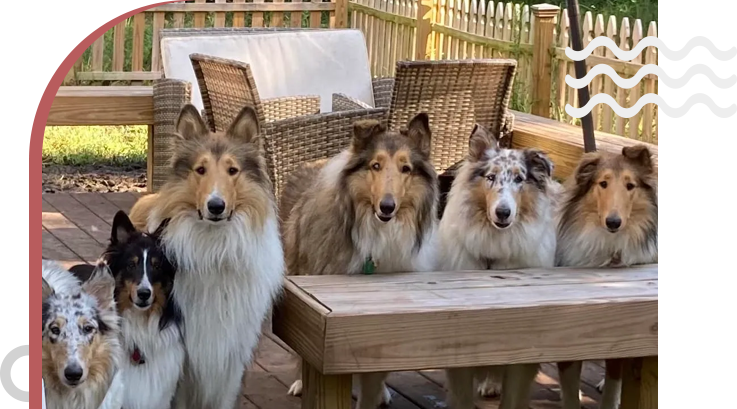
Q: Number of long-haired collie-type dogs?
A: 6